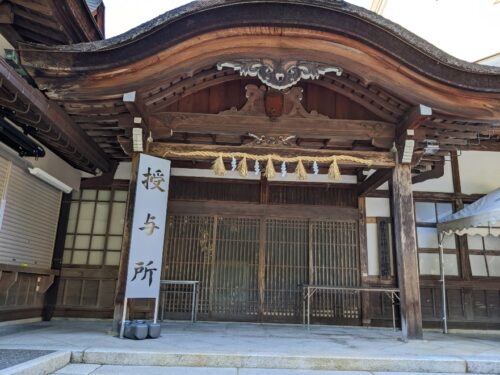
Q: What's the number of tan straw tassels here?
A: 5